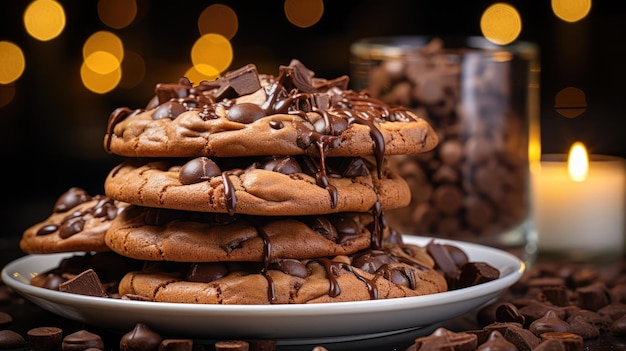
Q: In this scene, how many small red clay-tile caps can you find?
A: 0